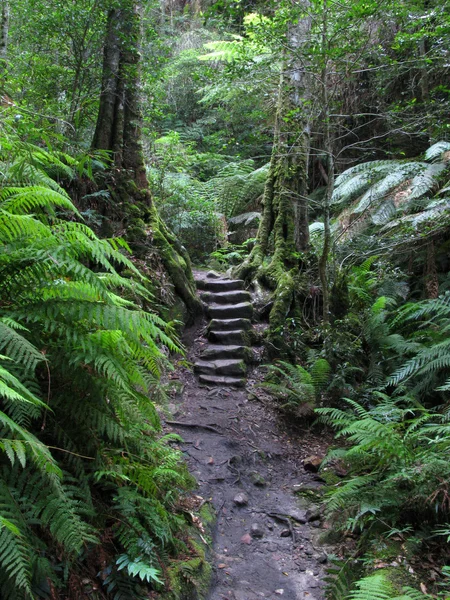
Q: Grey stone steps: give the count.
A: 8